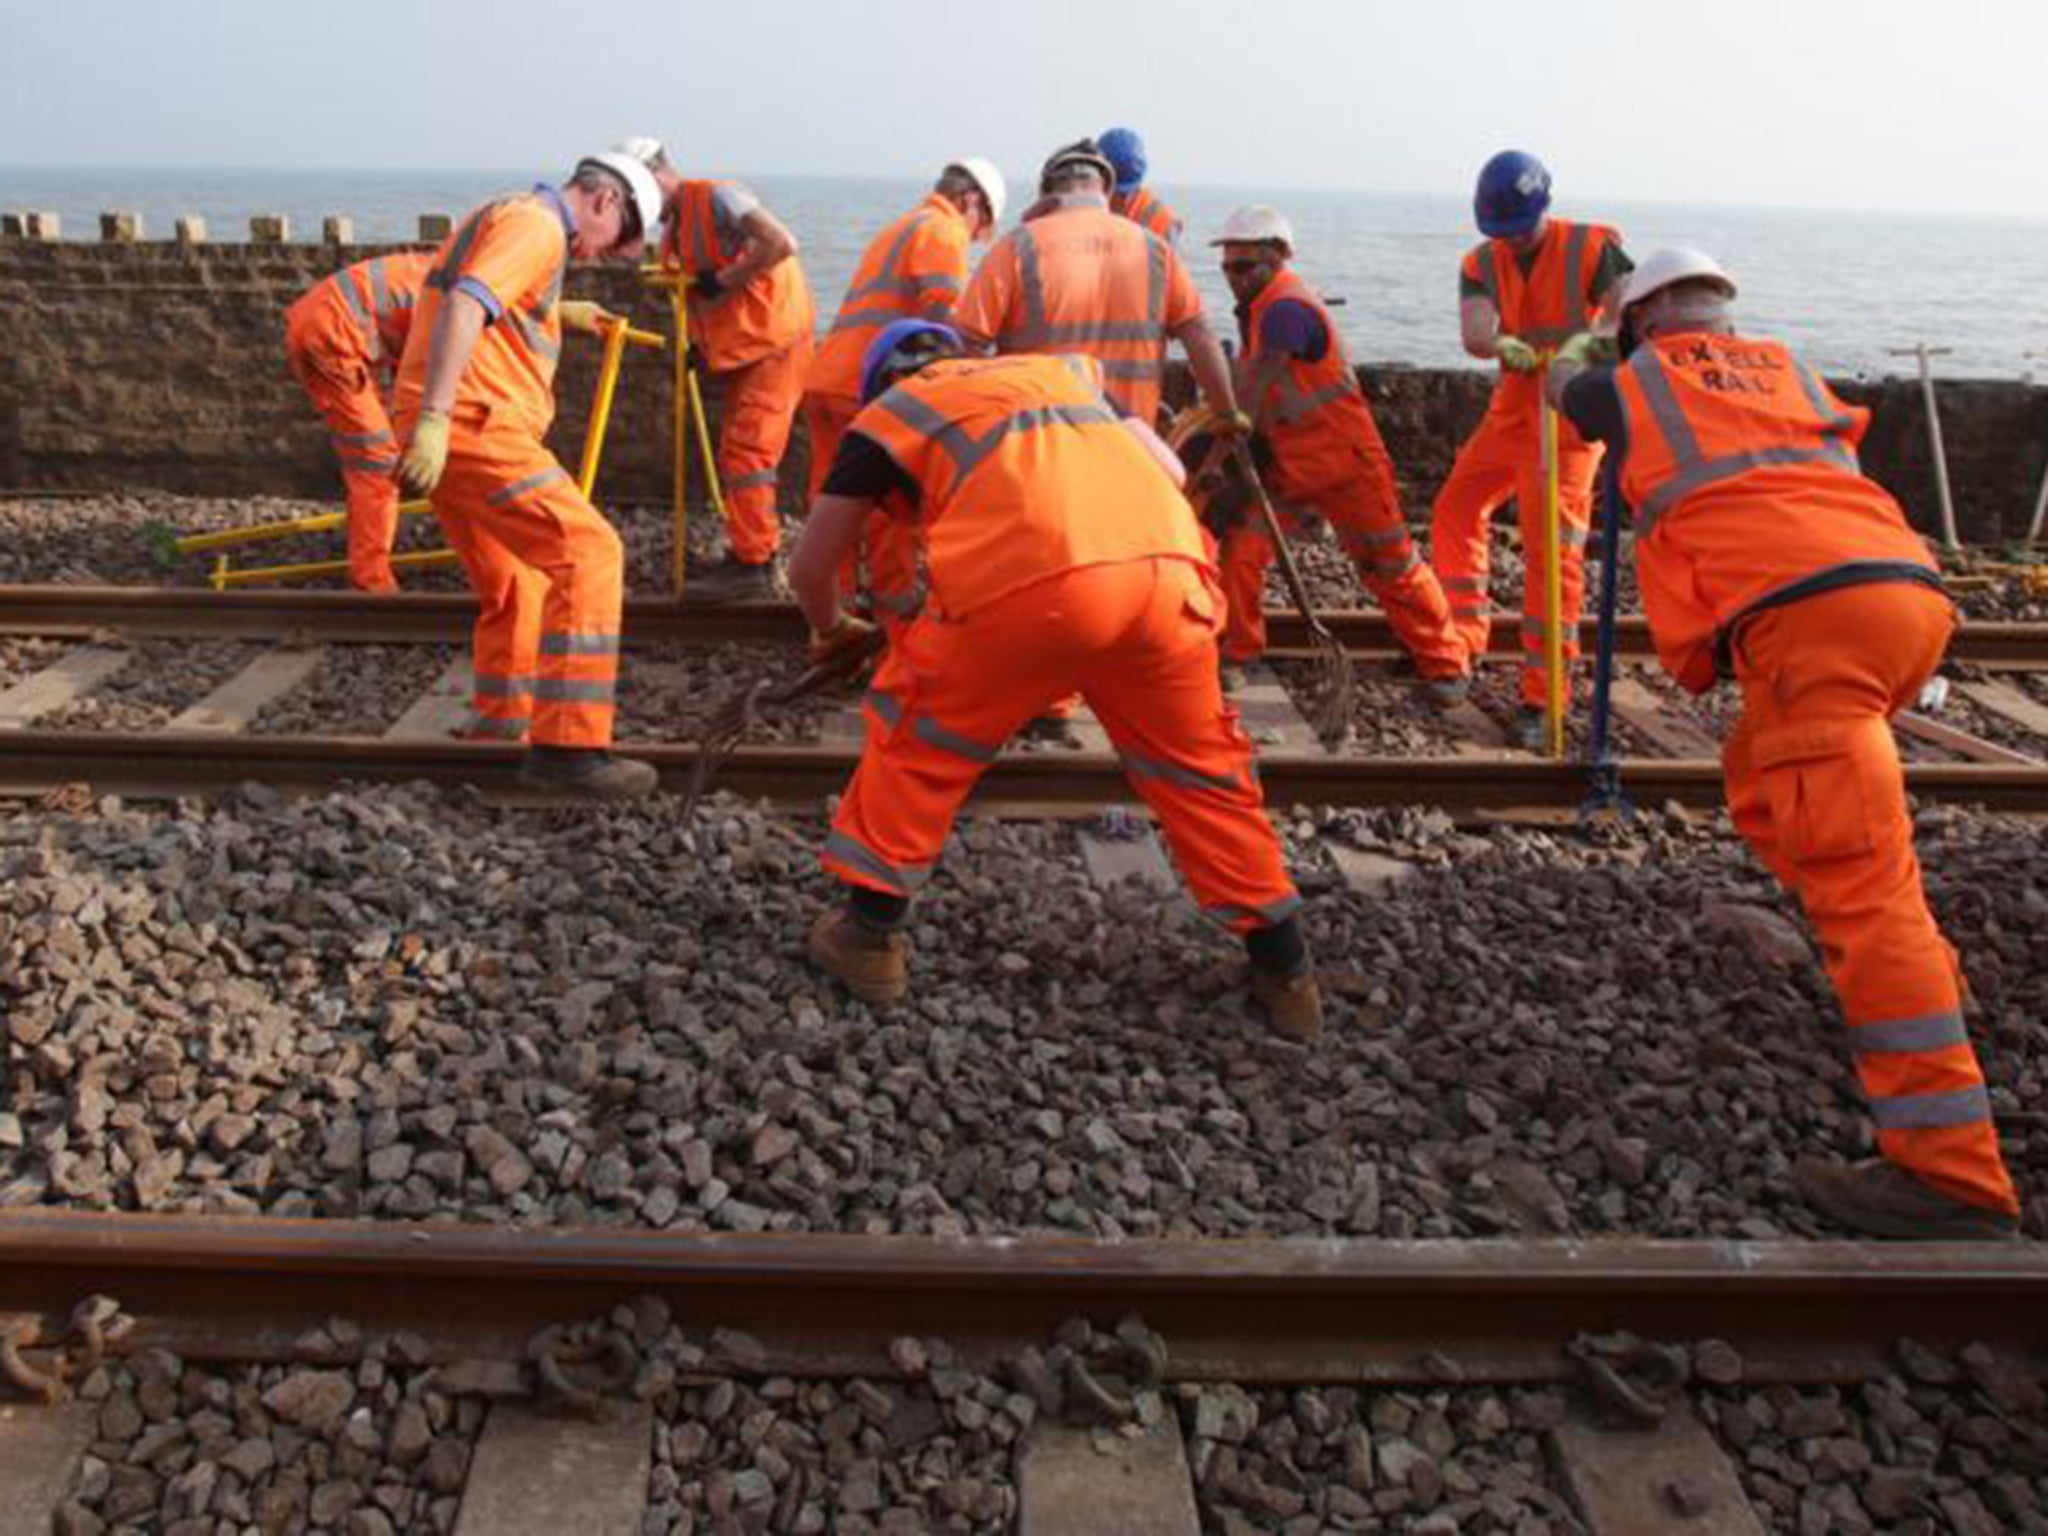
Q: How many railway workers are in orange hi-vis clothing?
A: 10